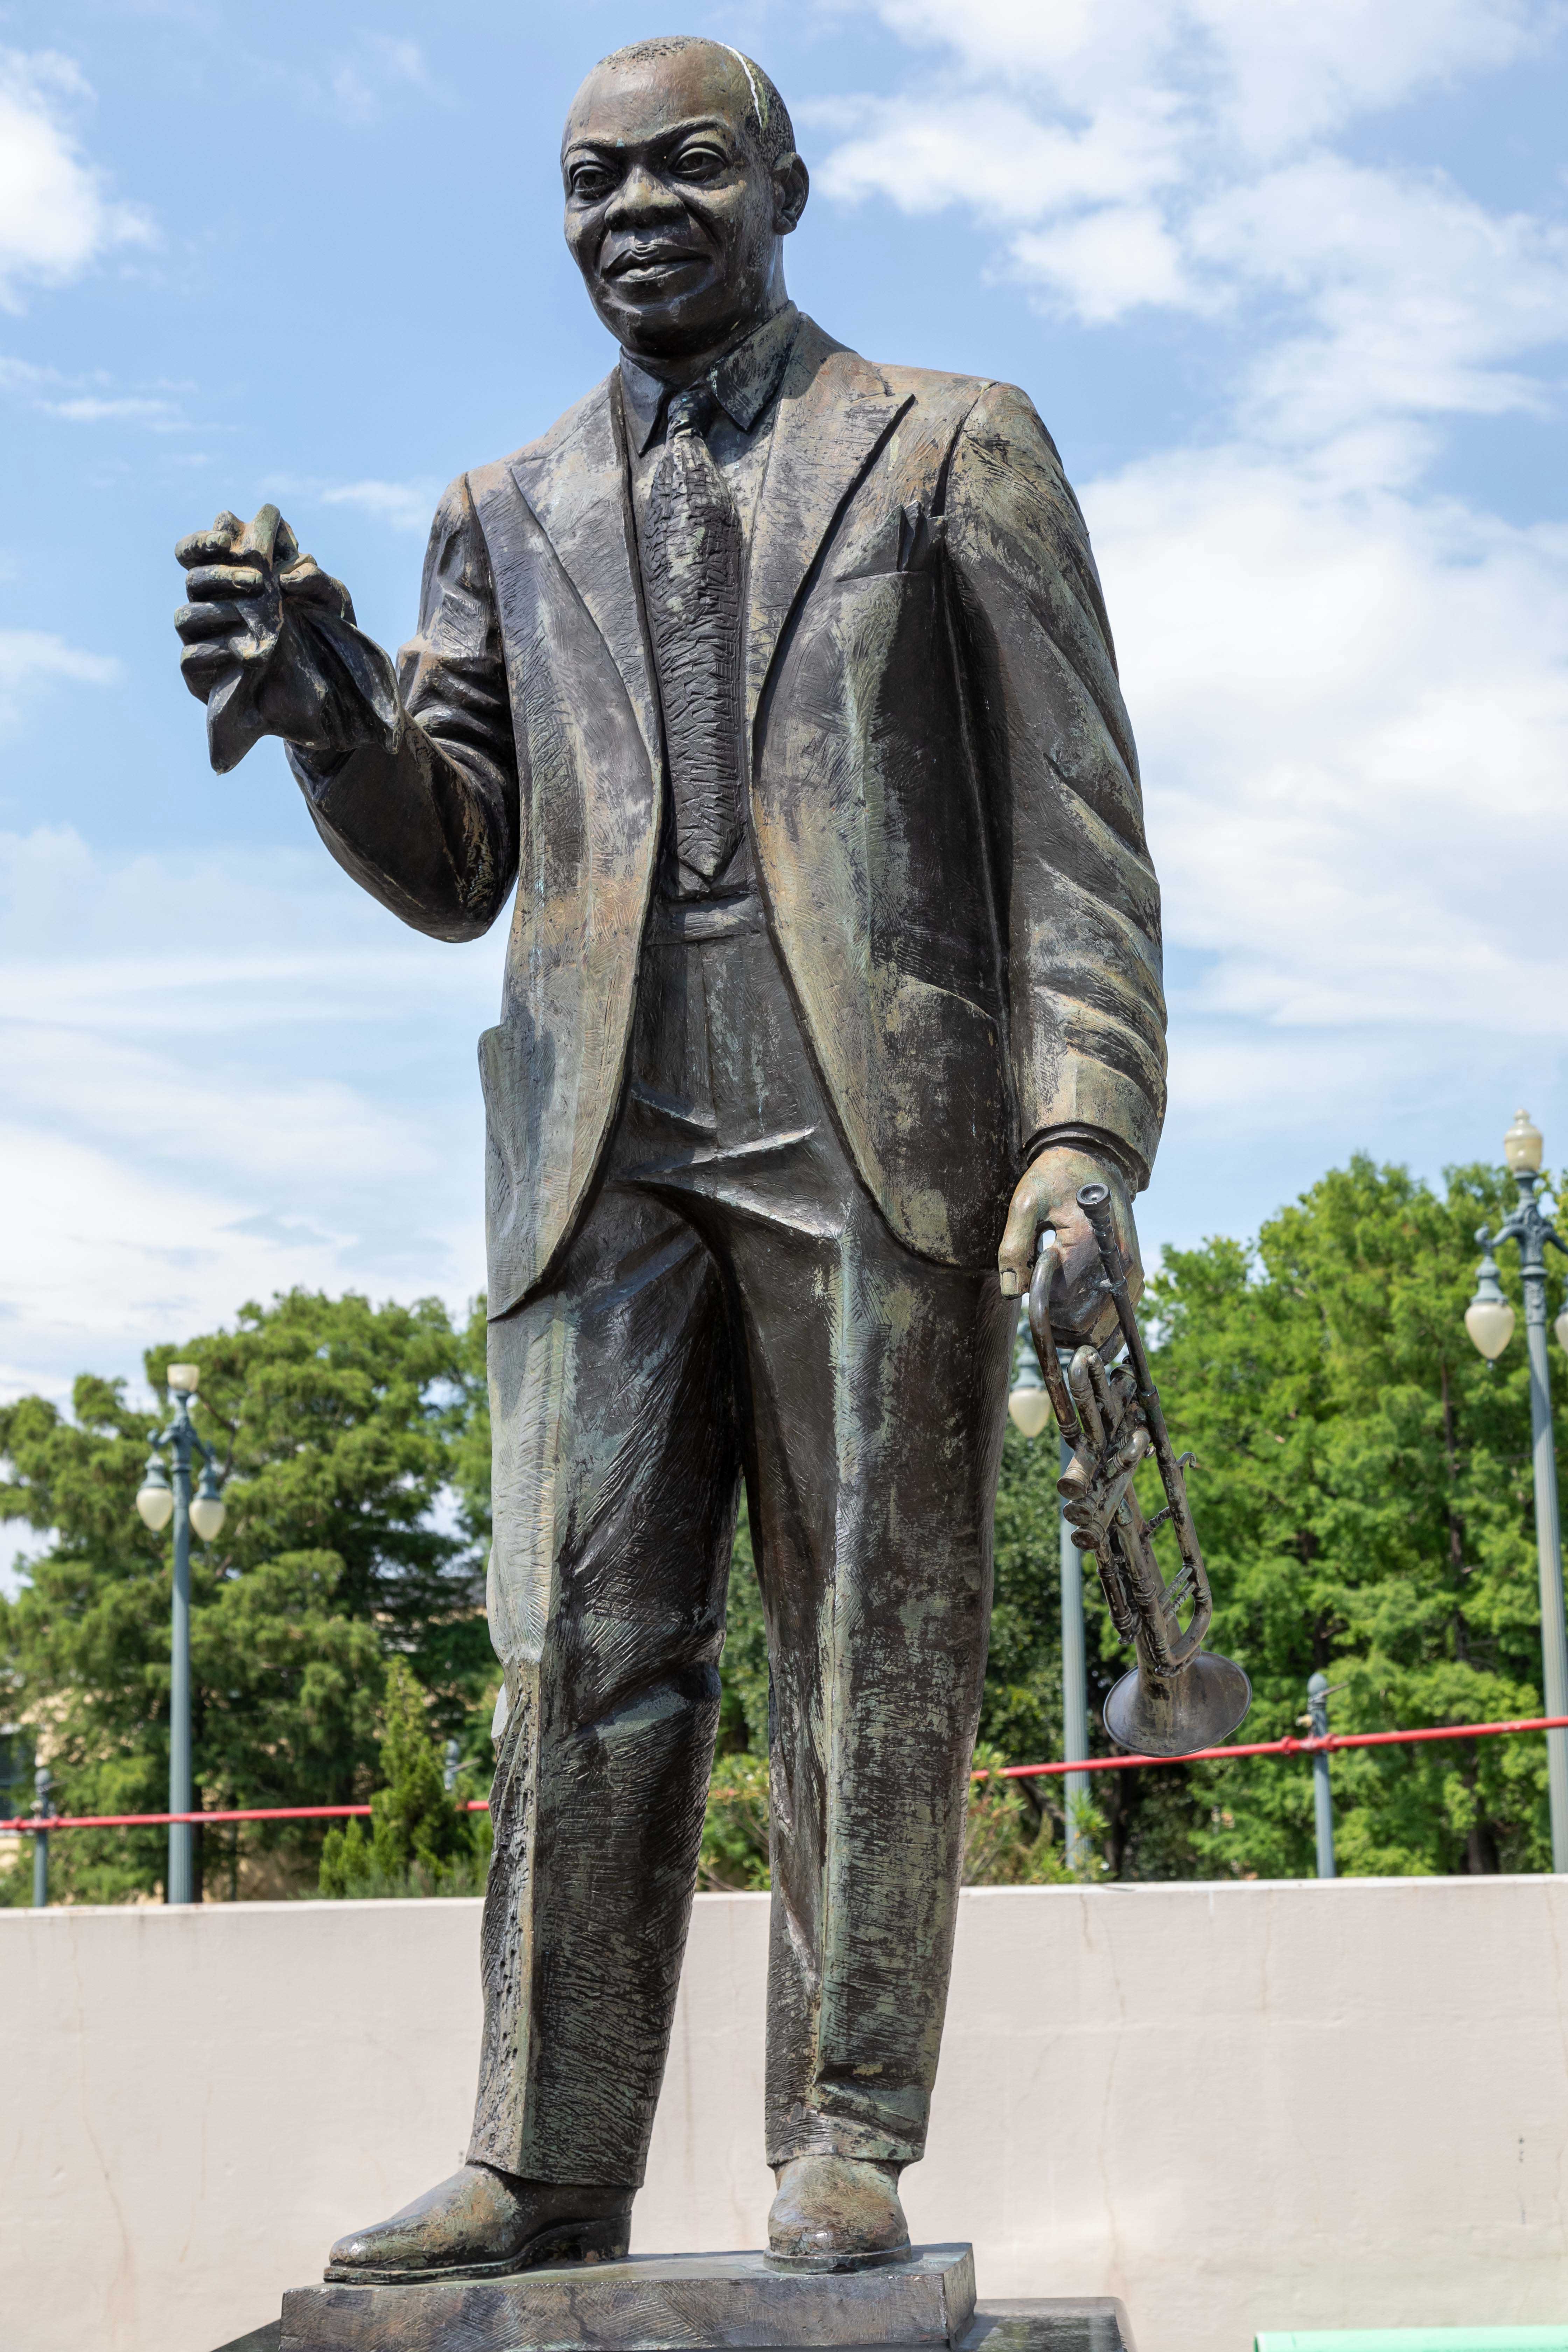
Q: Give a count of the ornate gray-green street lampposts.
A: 3